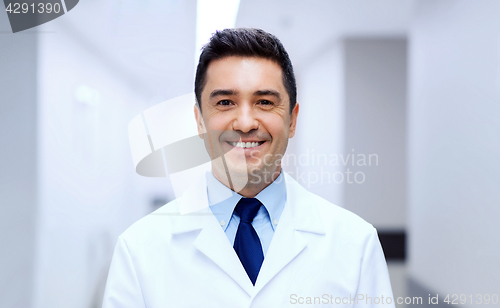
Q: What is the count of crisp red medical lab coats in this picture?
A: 0